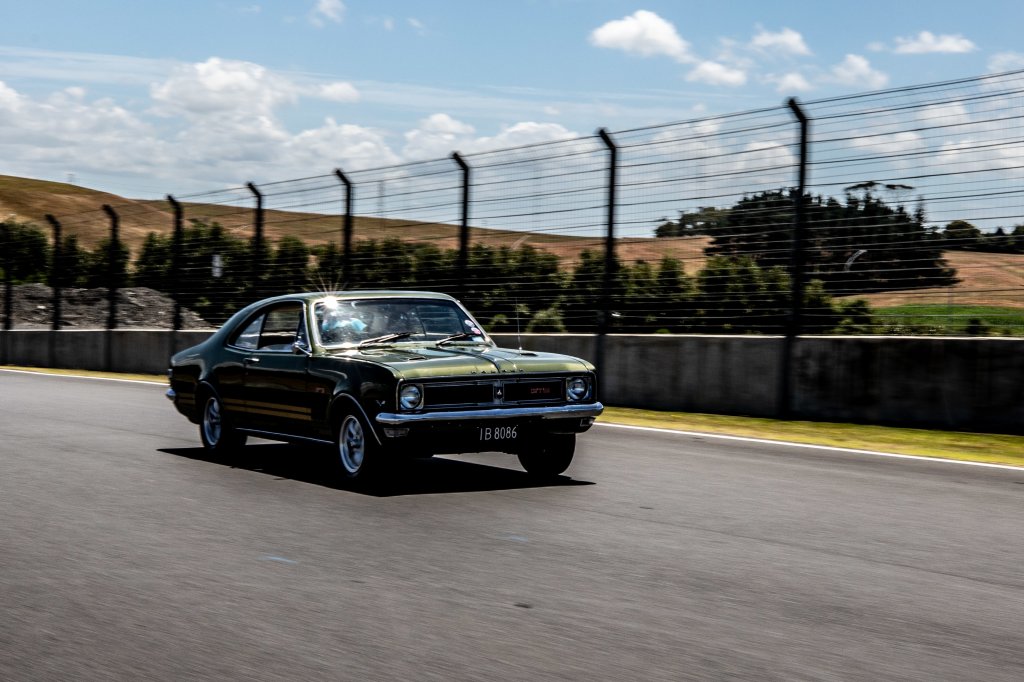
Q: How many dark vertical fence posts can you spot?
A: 9